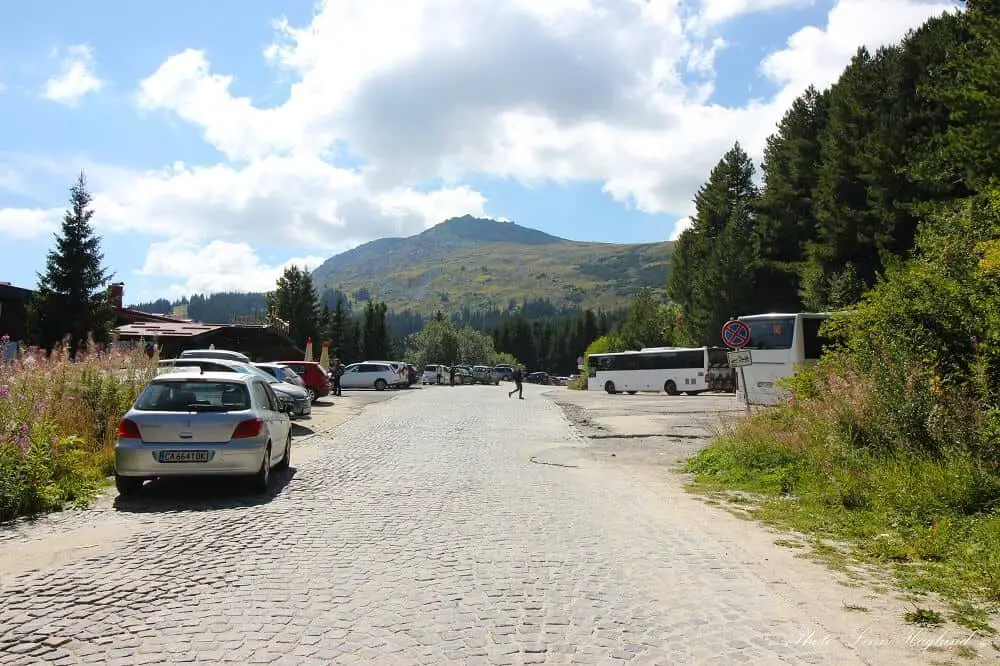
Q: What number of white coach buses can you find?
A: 2